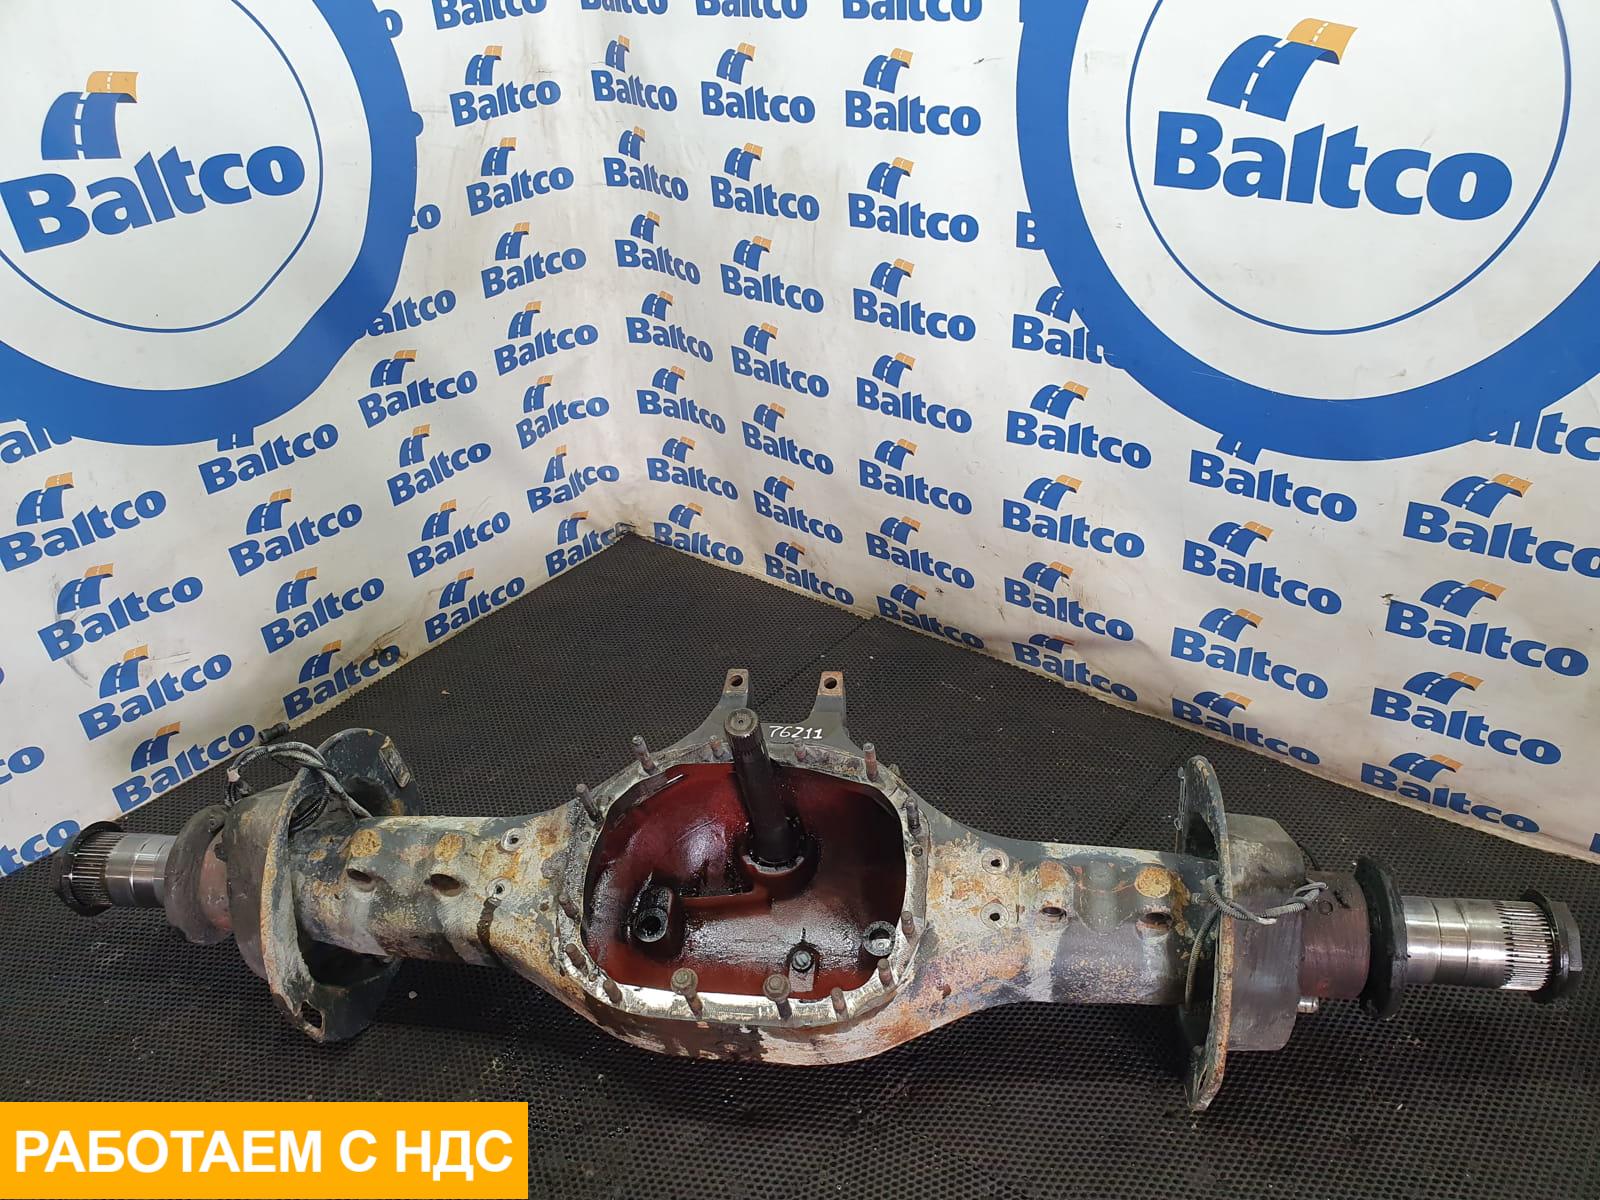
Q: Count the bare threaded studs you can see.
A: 12